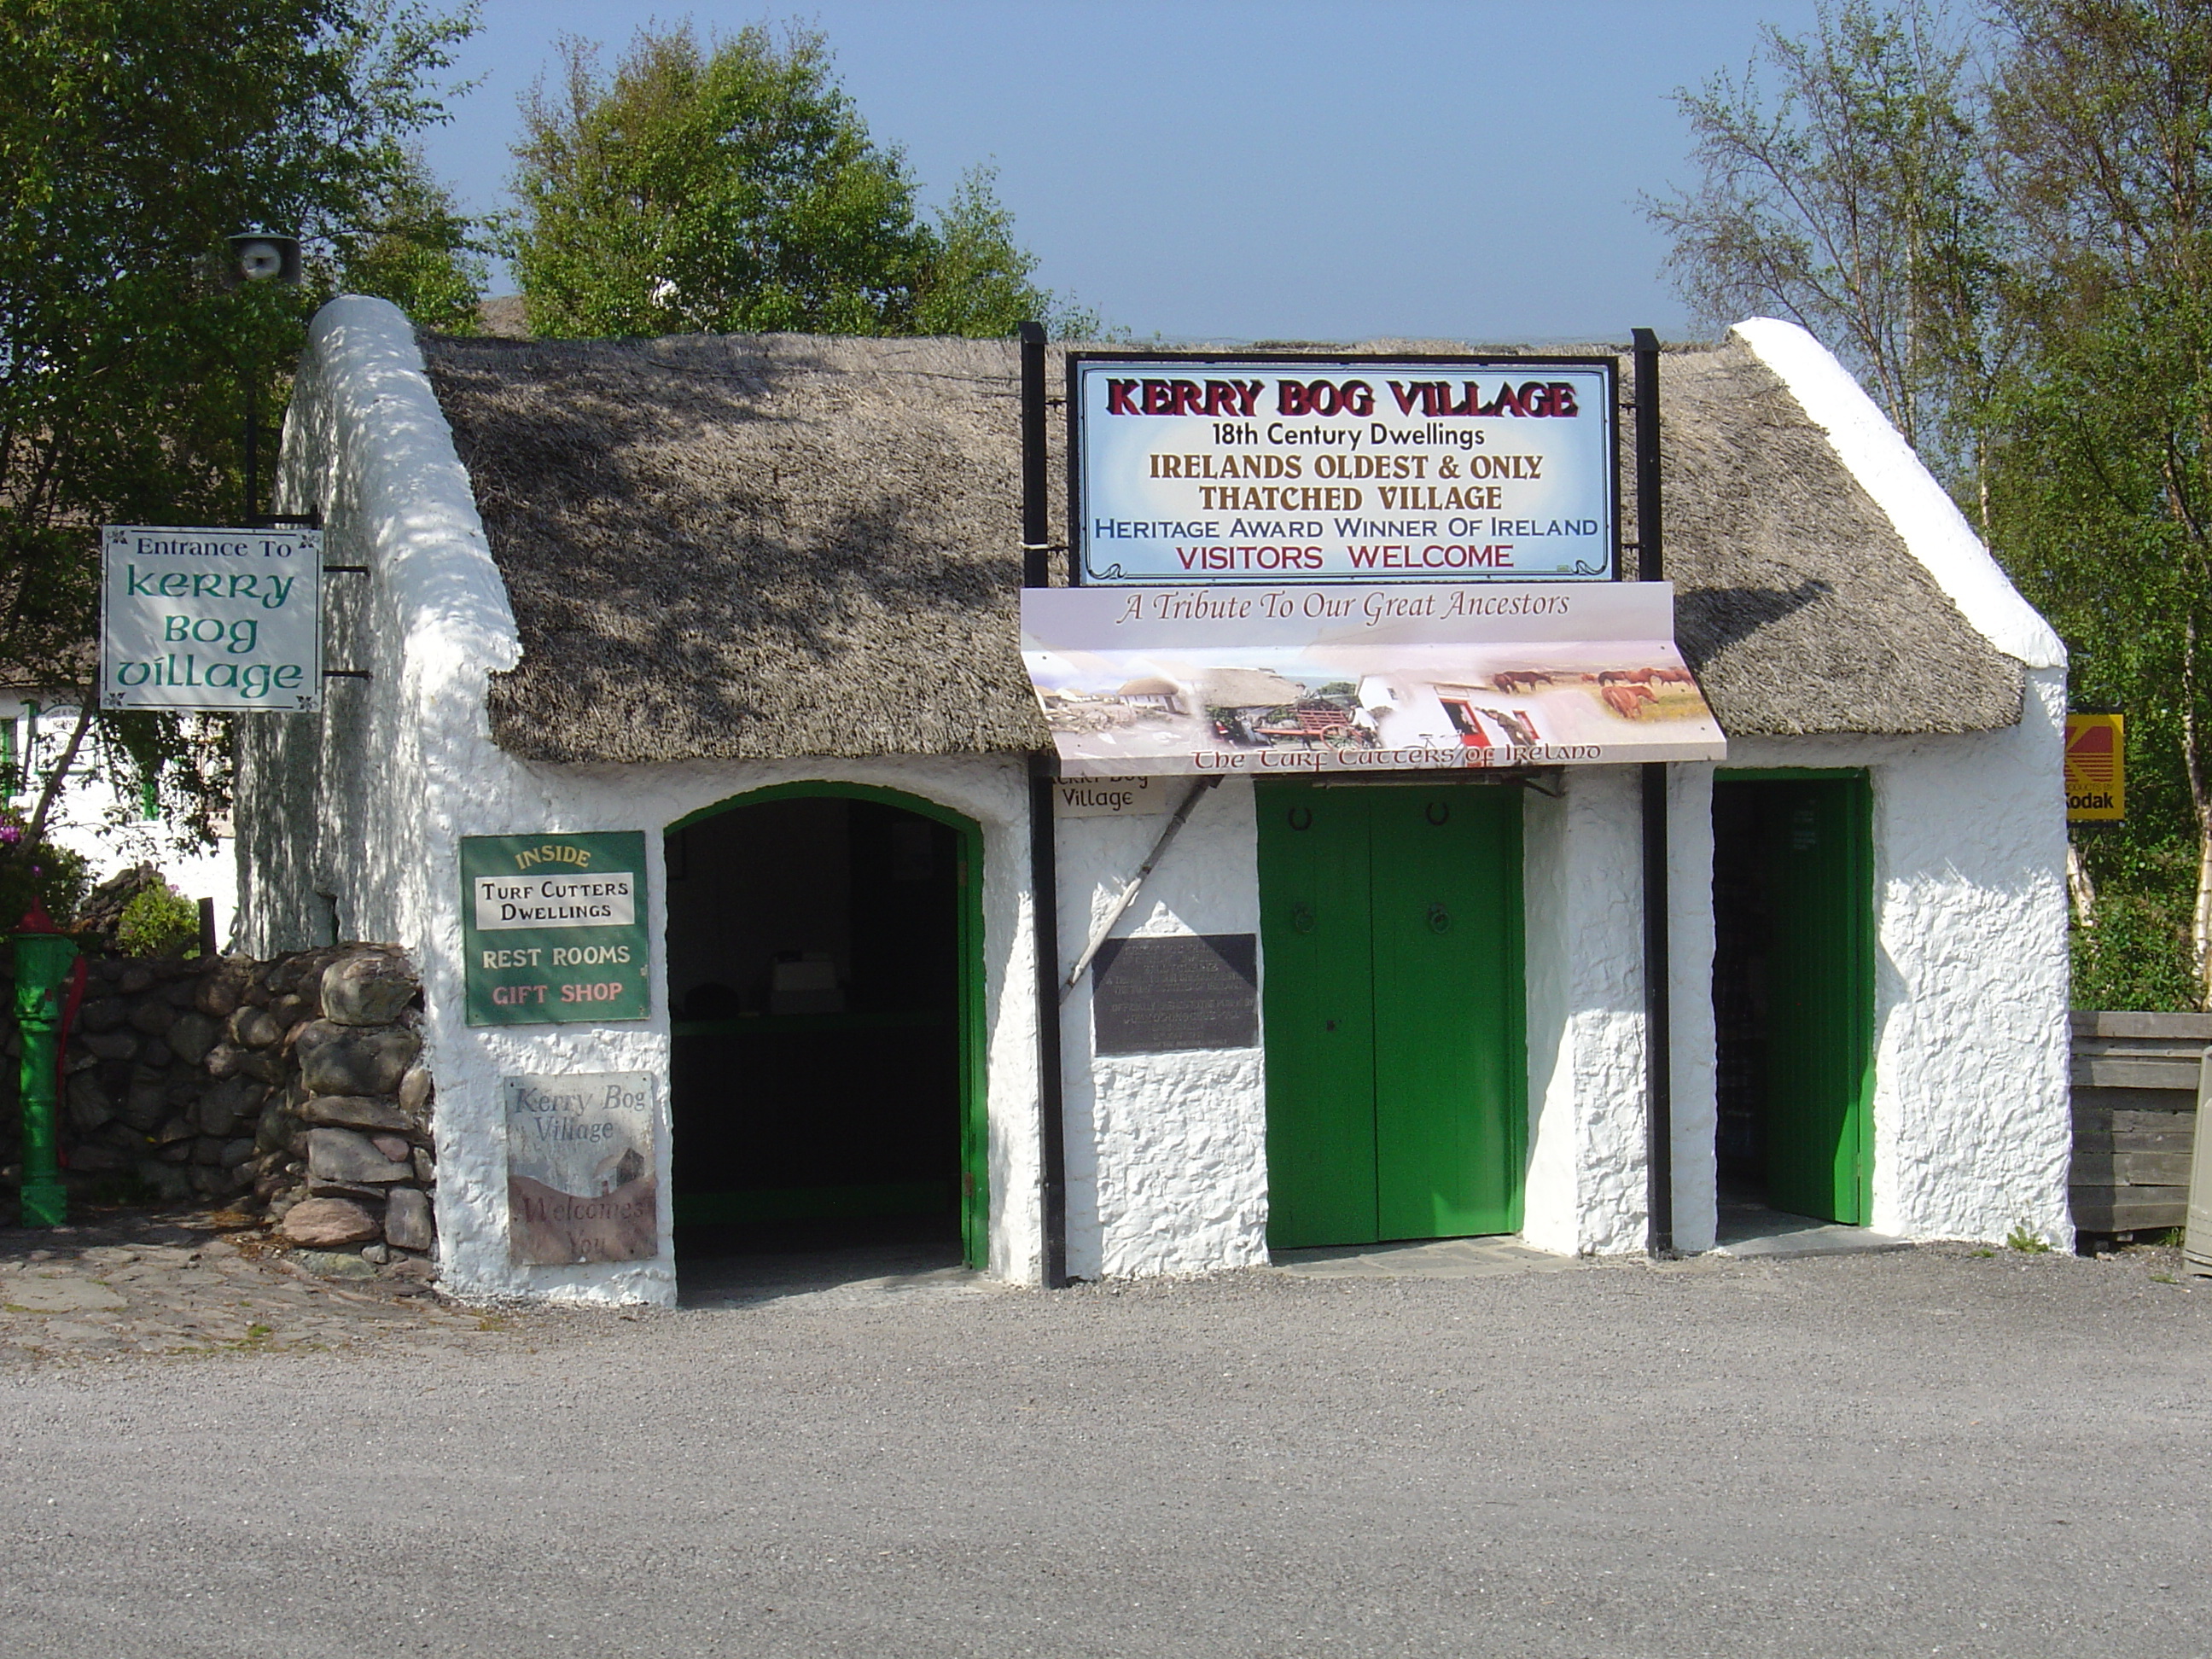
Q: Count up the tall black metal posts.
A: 2